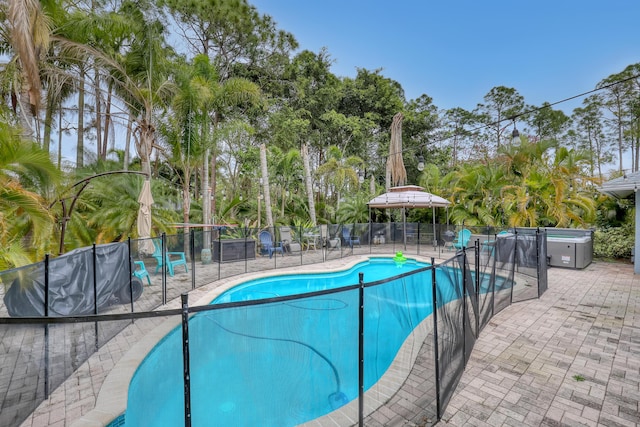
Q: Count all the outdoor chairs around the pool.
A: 8